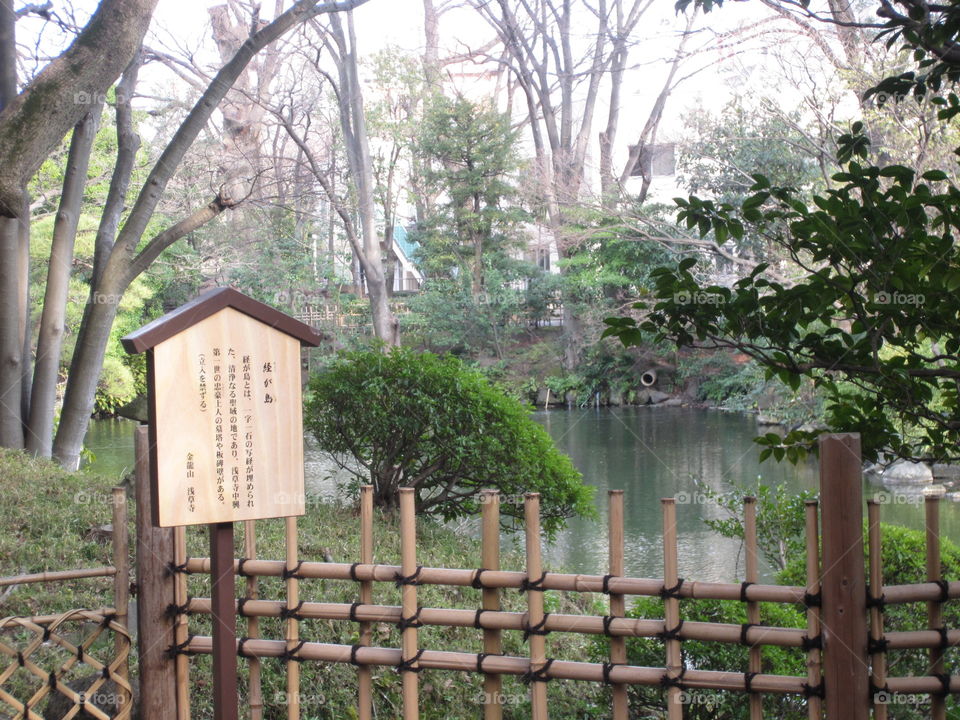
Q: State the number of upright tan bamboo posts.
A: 14